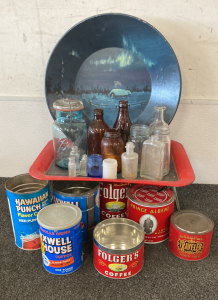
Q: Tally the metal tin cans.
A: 7